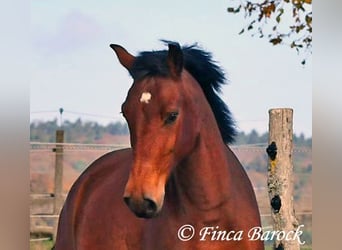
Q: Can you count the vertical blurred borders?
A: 2